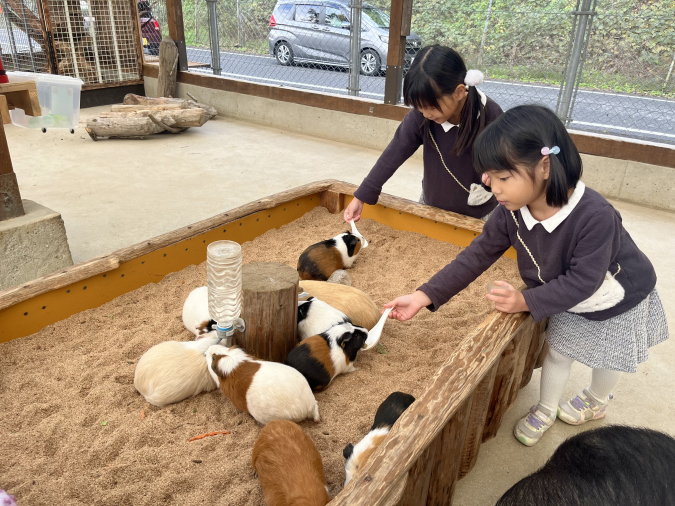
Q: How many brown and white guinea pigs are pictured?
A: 1